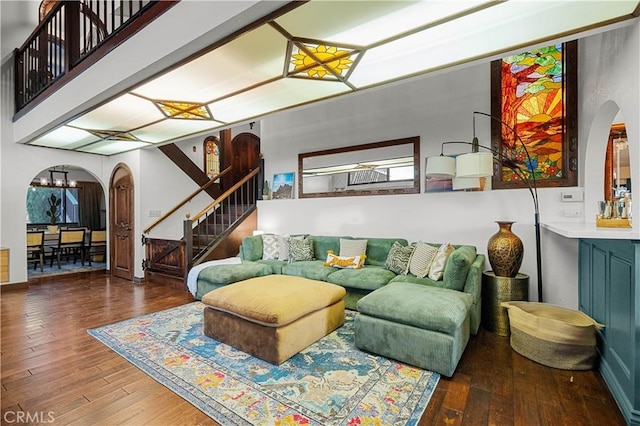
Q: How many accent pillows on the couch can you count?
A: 8